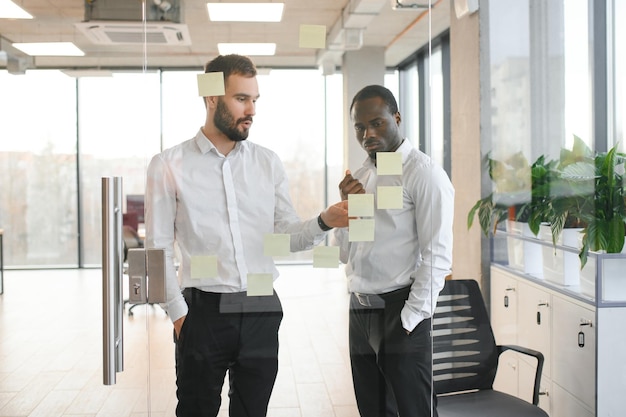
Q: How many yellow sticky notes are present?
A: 10